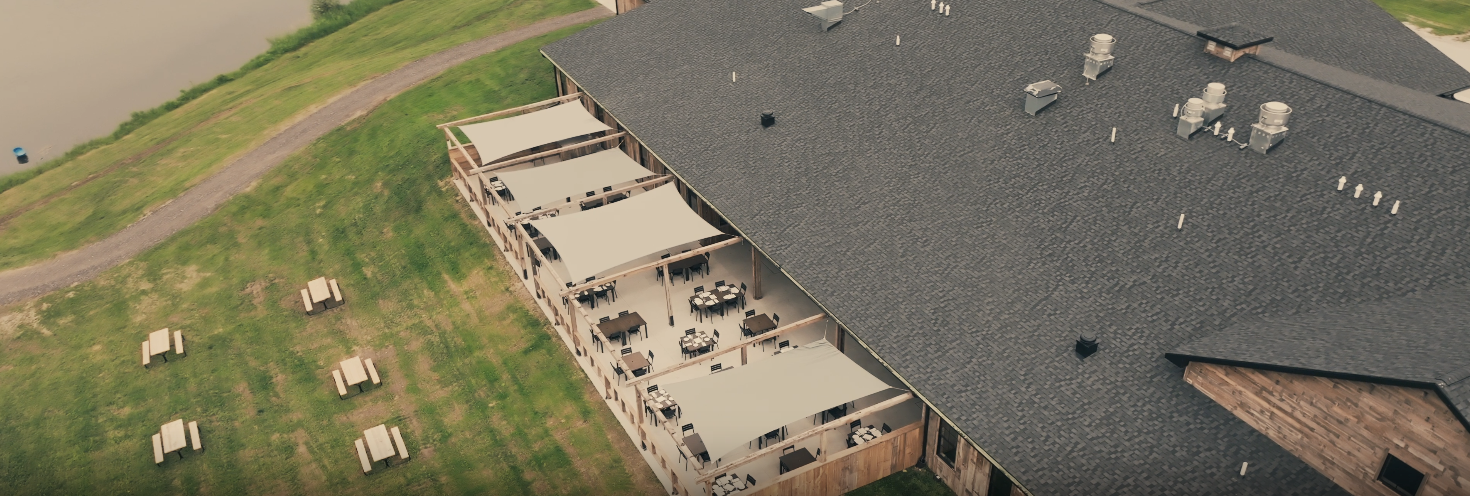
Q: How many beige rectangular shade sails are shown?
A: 4